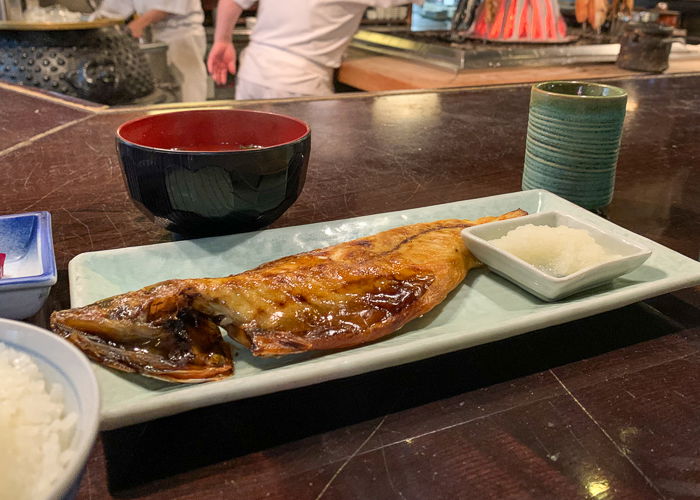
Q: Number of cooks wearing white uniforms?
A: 2